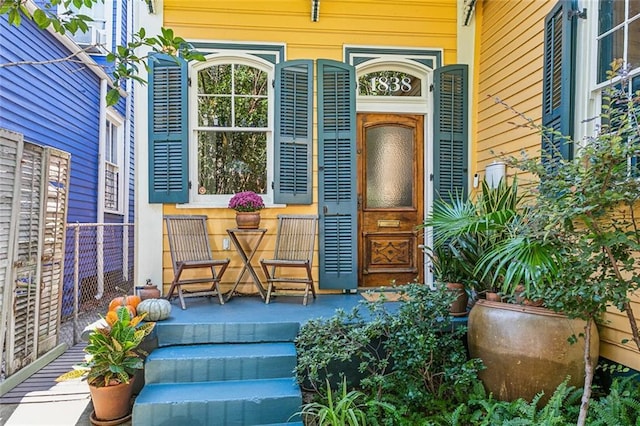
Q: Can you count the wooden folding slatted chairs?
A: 2